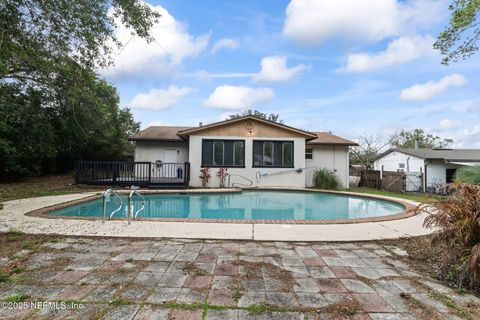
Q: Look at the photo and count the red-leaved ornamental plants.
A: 2